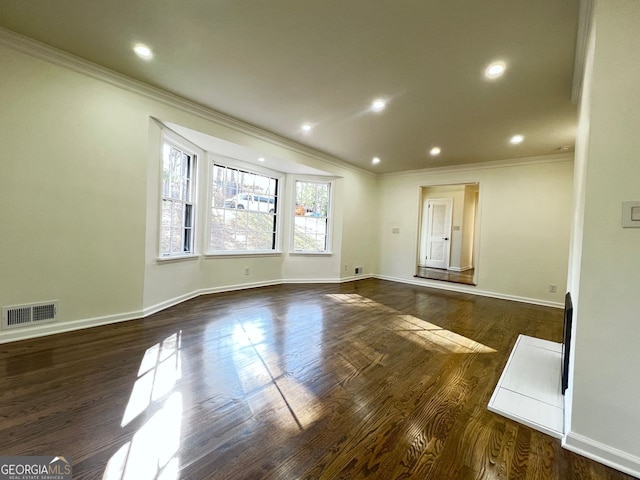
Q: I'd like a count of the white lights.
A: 8